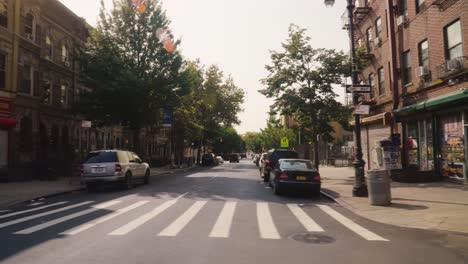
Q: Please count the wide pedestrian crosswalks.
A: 1